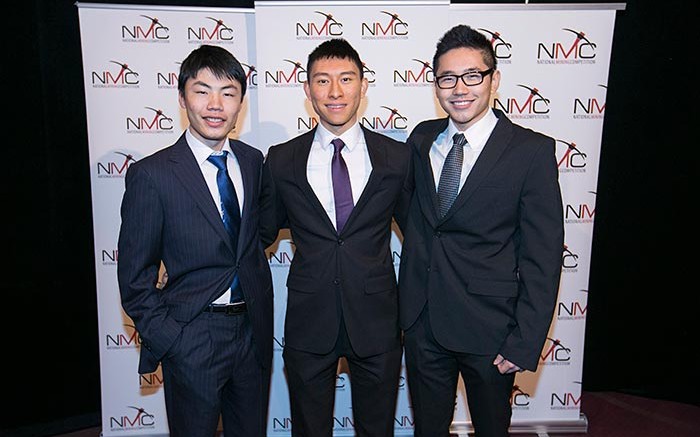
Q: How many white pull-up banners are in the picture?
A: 3